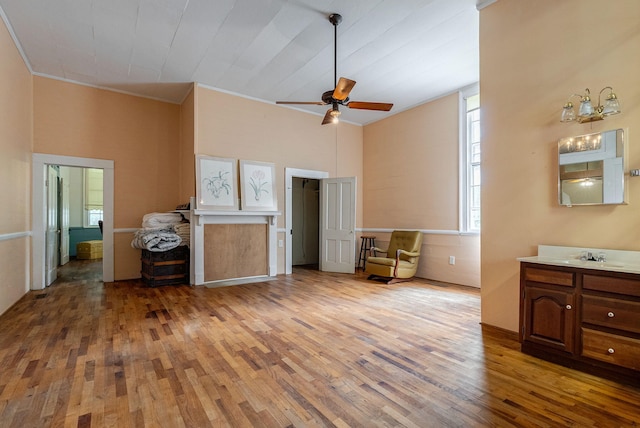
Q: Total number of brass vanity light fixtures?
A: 1